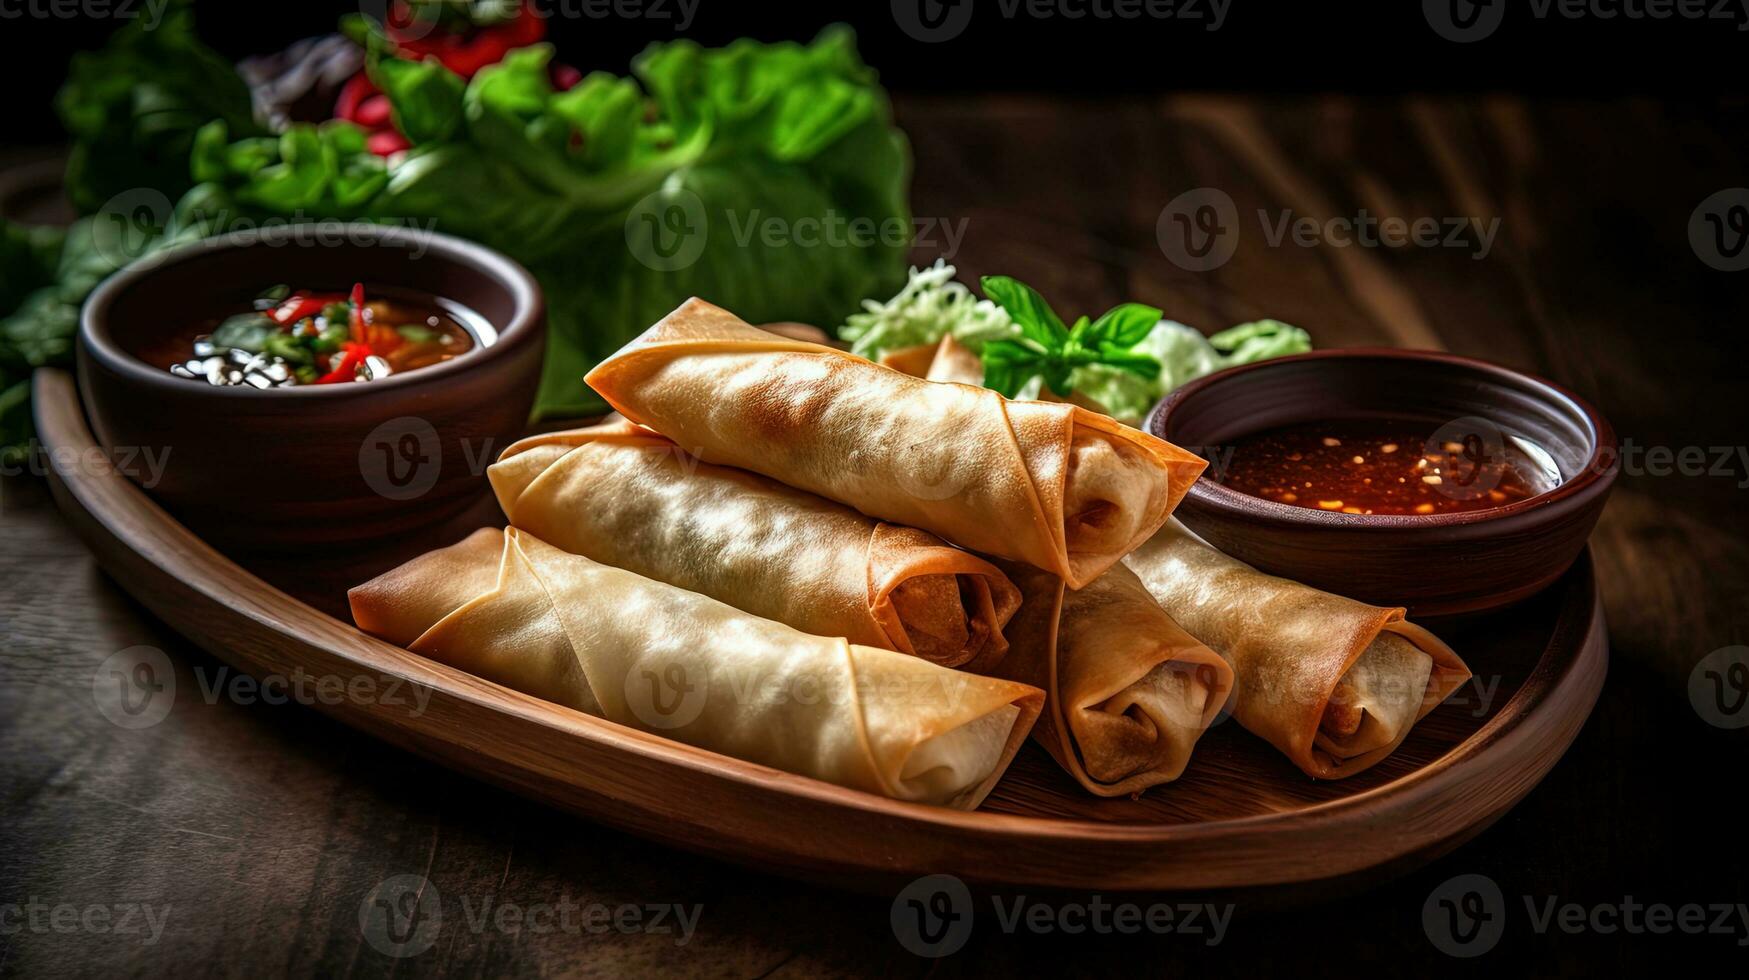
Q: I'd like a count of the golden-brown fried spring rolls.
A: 5